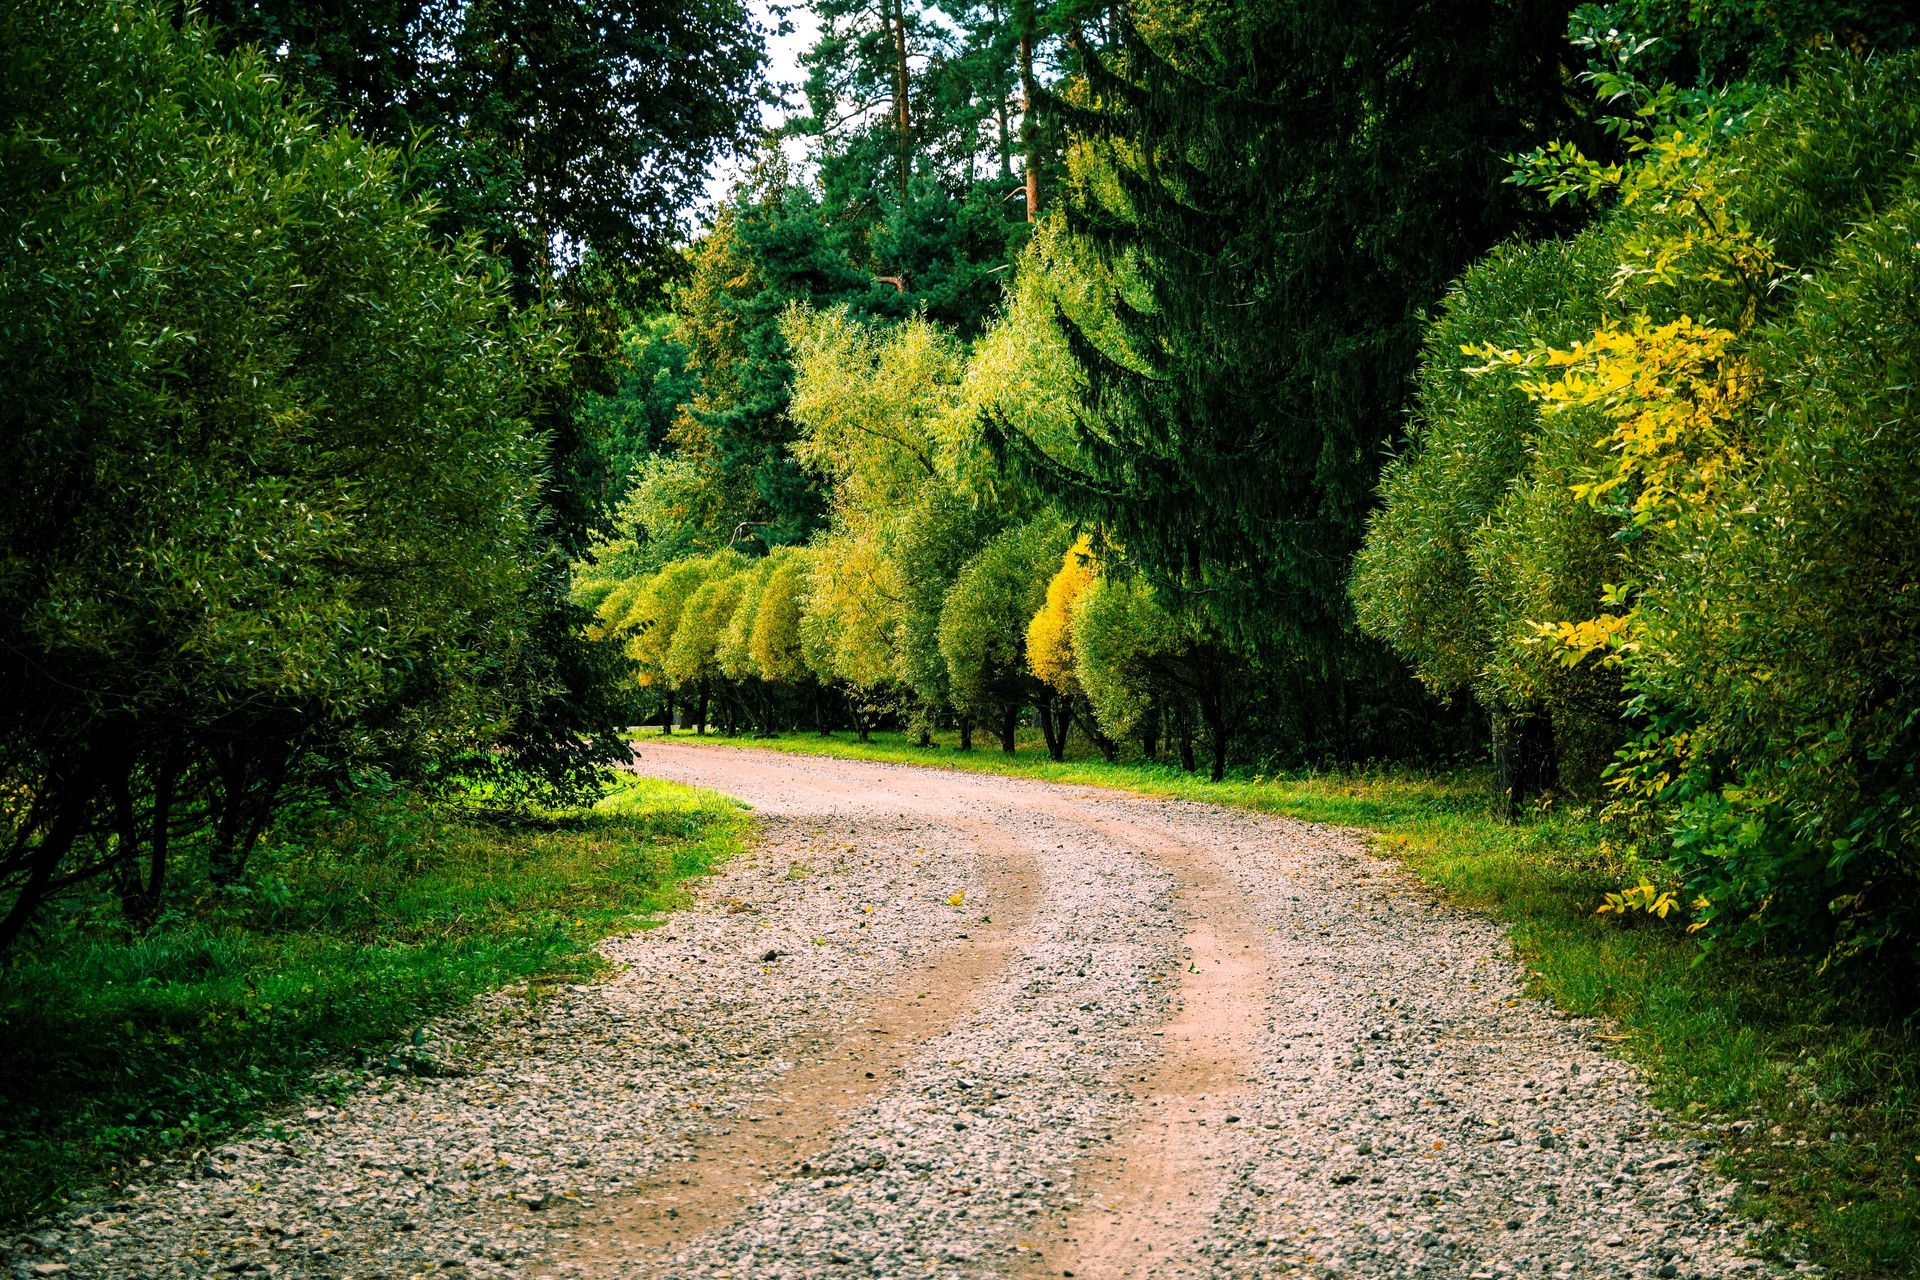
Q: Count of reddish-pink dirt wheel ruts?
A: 2